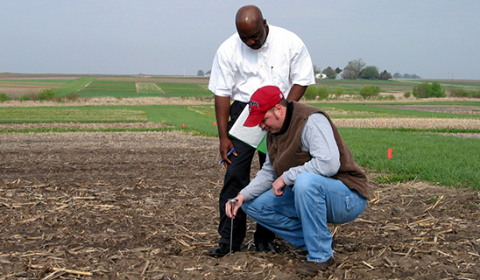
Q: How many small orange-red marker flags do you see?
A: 6